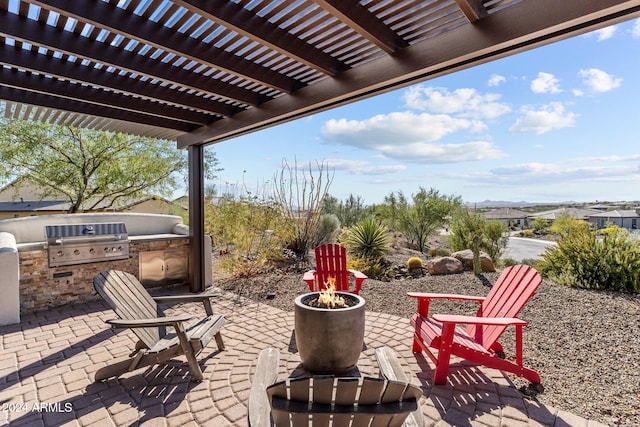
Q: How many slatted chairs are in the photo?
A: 4